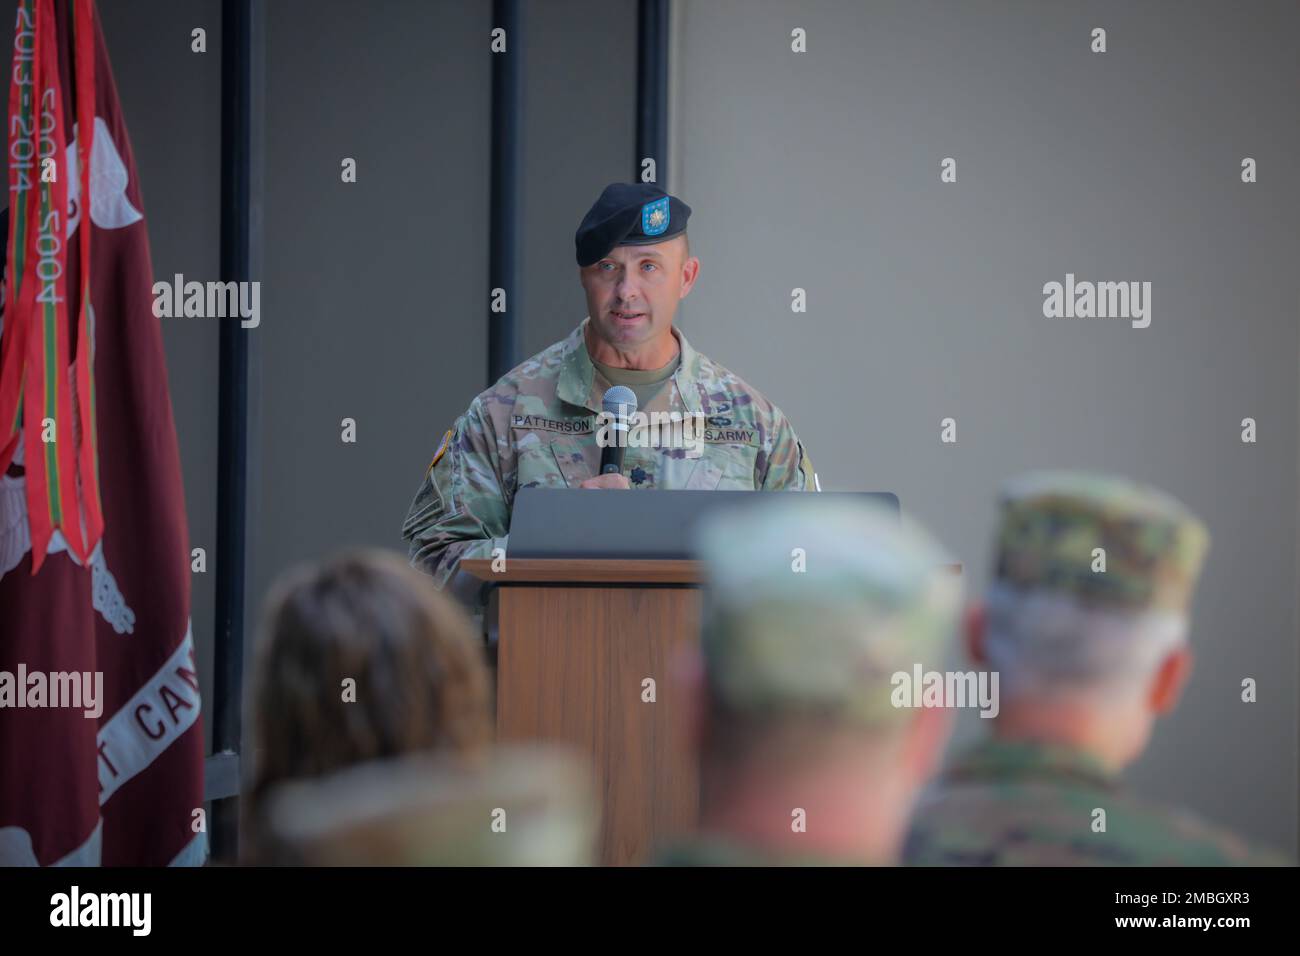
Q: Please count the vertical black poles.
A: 3